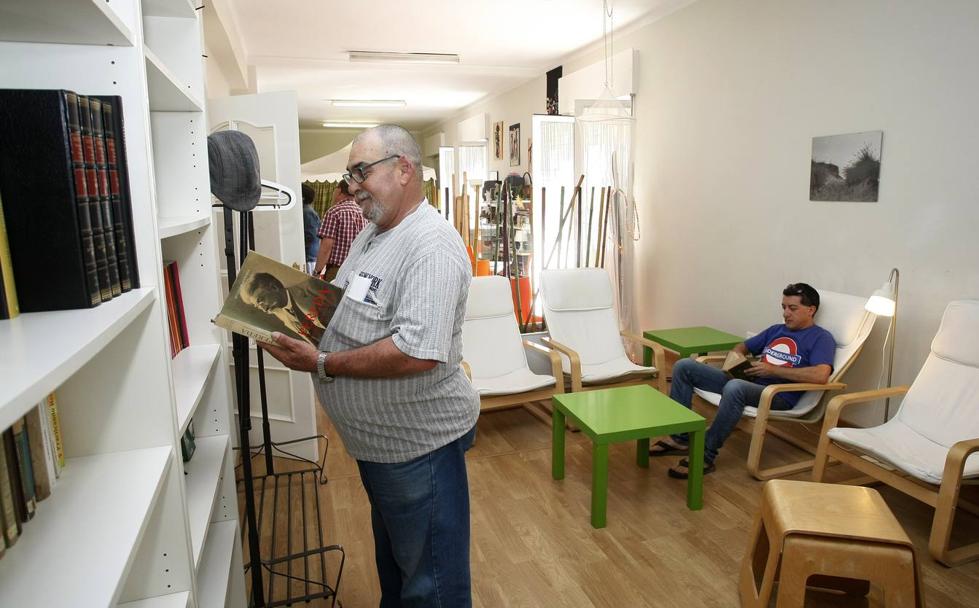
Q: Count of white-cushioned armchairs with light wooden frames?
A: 4